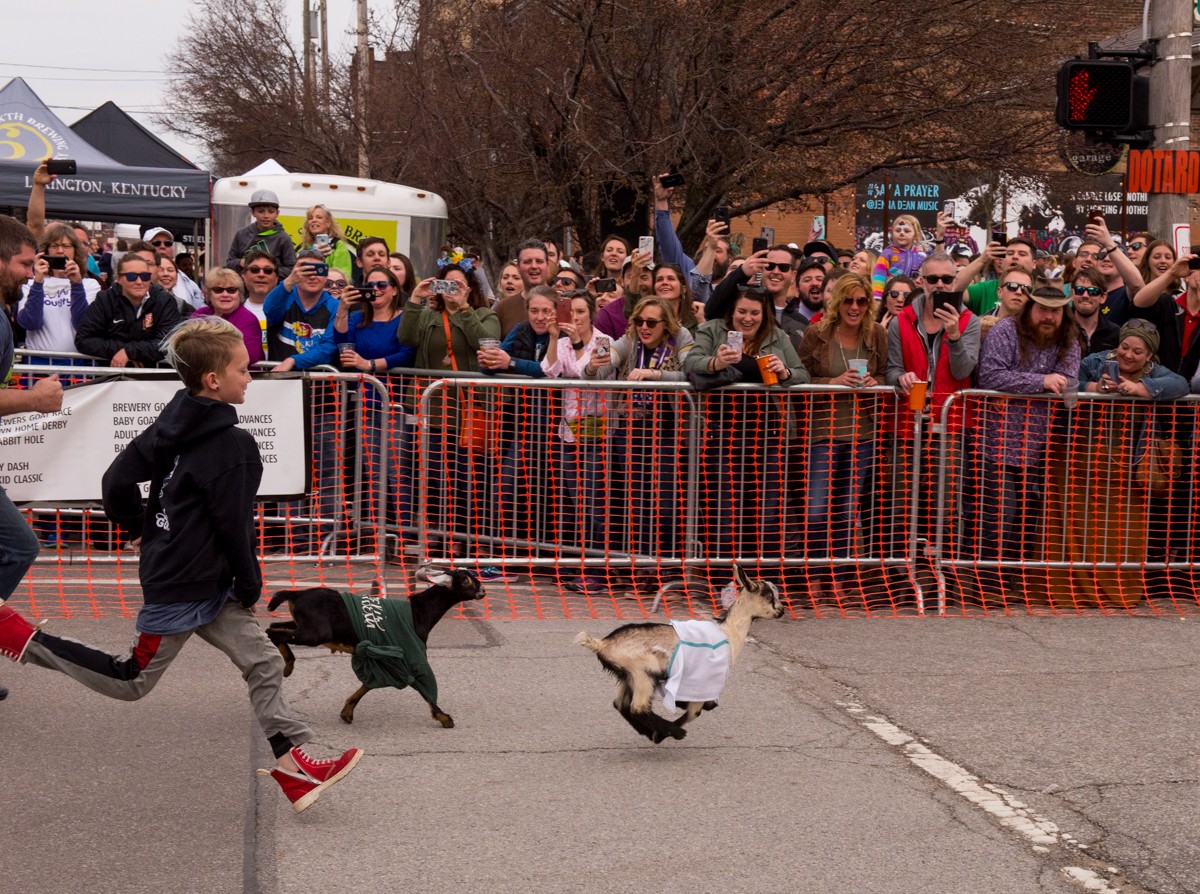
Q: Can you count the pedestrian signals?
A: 1